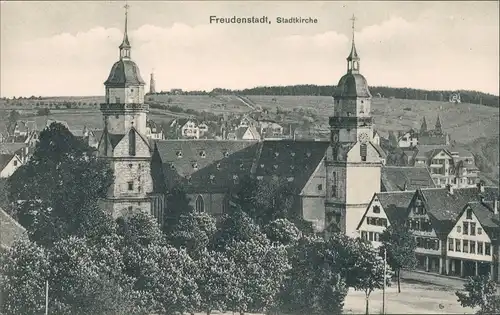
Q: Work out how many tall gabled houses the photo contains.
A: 3